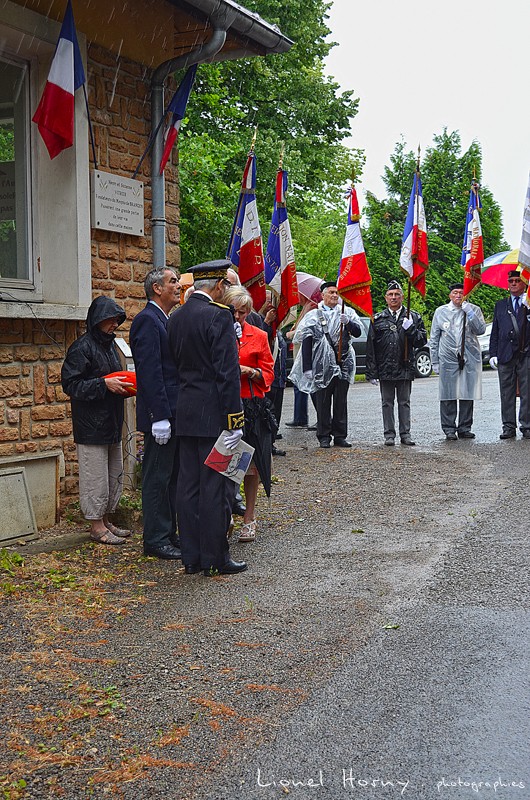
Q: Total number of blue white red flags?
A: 7